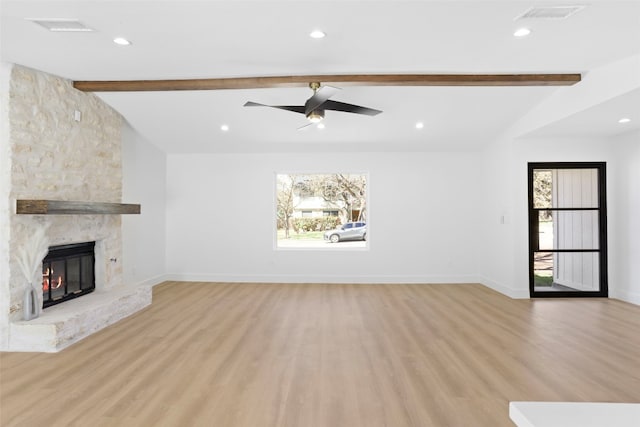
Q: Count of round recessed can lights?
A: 7